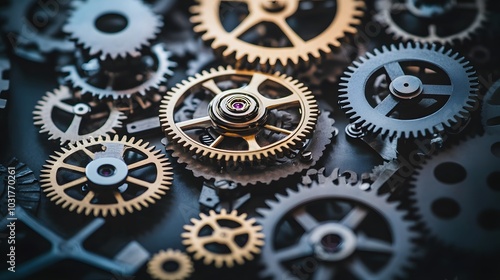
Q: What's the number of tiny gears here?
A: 2